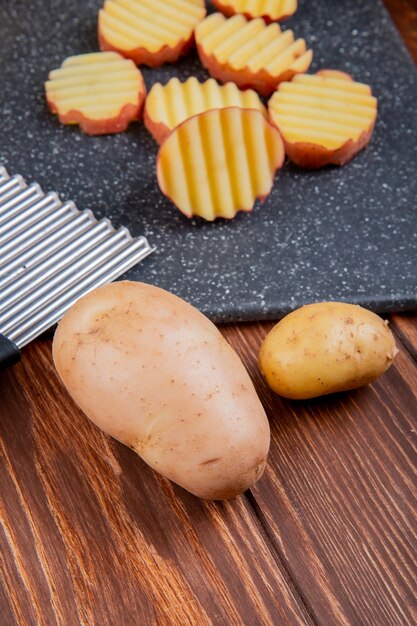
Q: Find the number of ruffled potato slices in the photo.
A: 7